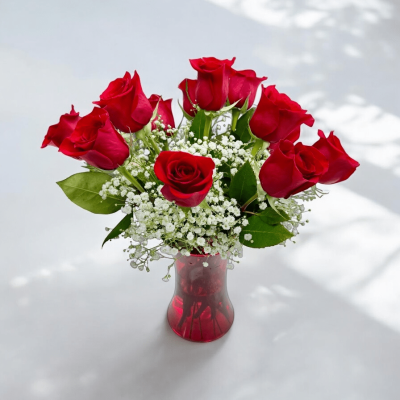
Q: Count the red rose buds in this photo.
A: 11